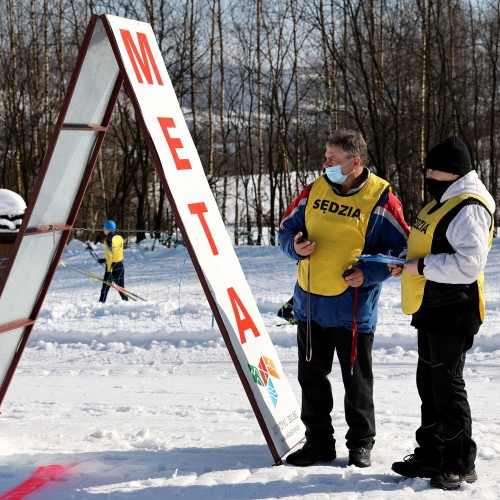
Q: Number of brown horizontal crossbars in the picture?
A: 3